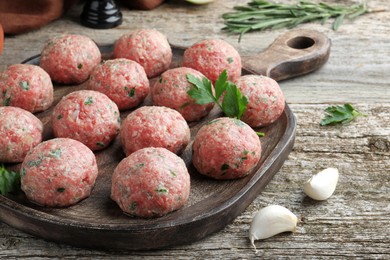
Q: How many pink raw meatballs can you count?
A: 13